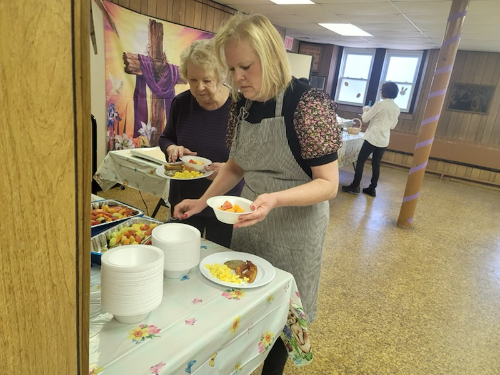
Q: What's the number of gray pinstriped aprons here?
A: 1